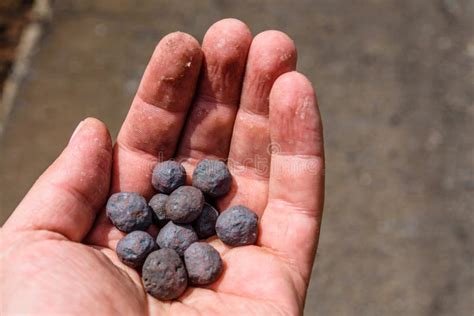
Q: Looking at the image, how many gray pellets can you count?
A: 11